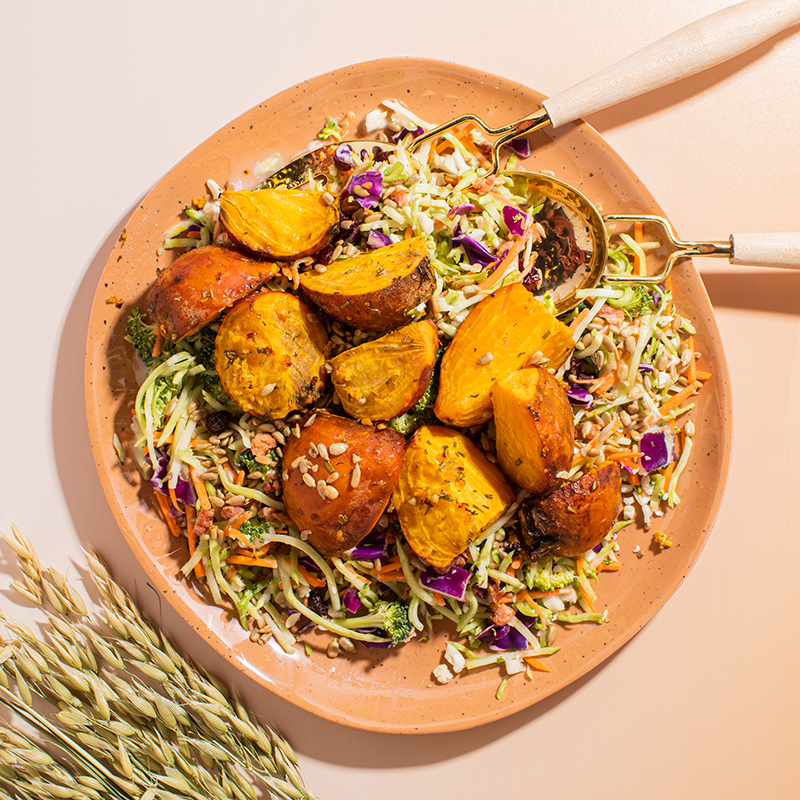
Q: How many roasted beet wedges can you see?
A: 10